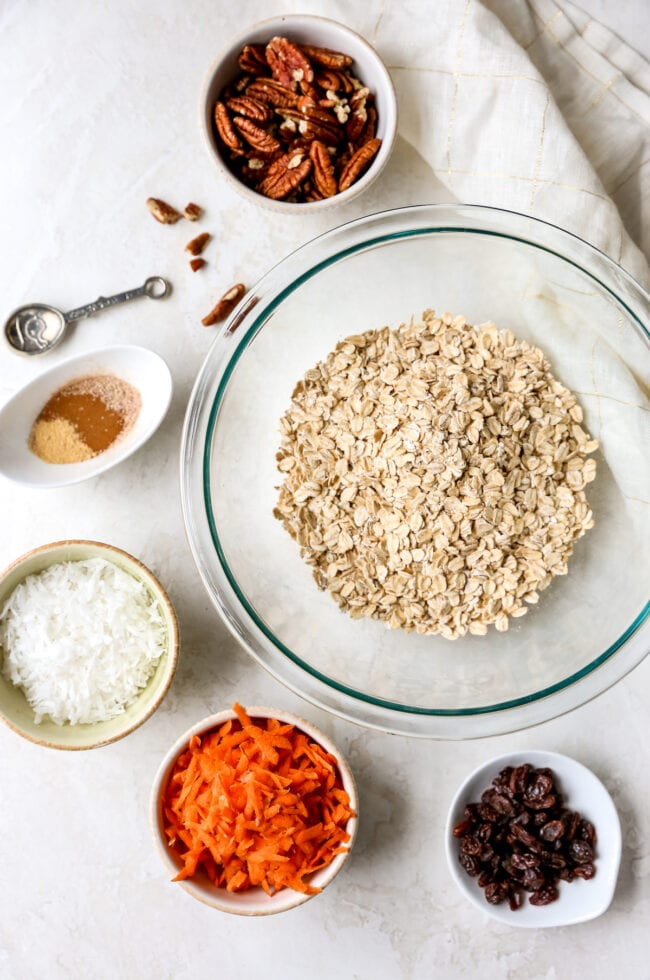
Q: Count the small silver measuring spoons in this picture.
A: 1